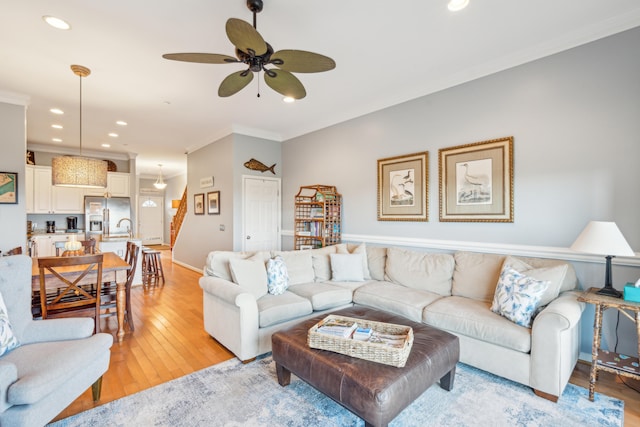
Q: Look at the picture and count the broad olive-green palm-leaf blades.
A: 5